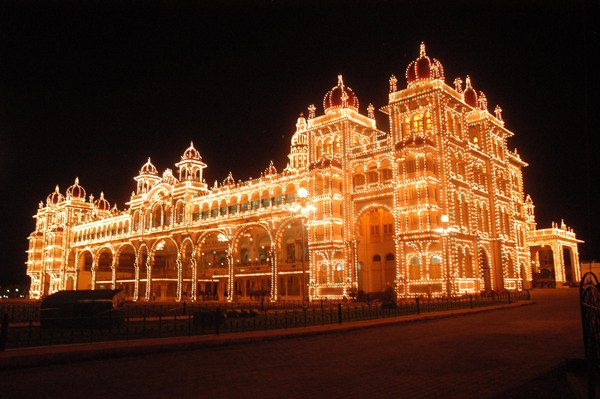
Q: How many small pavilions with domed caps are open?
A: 2